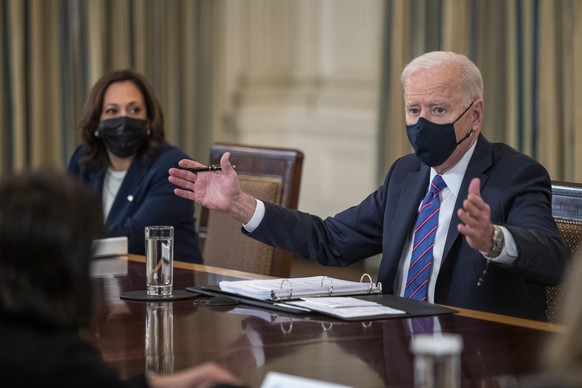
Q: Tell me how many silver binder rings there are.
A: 3